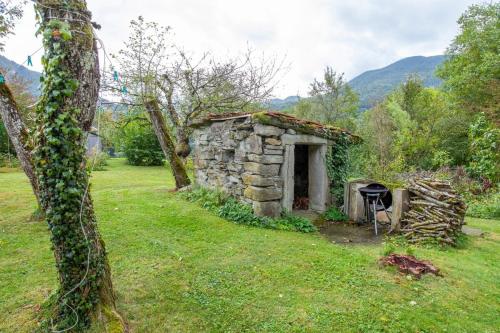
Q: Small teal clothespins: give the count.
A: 3